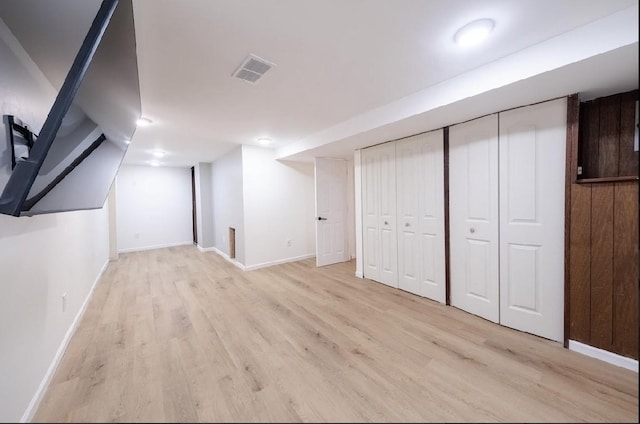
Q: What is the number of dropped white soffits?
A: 1